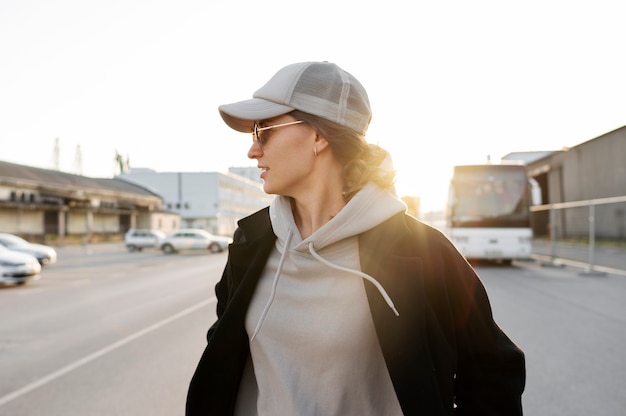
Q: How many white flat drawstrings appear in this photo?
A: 2